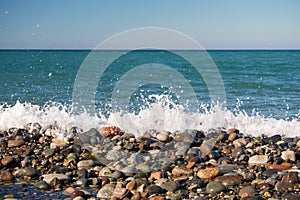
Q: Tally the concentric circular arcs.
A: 2